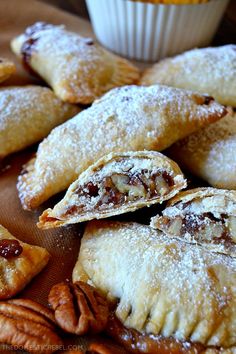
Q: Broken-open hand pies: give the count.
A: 2